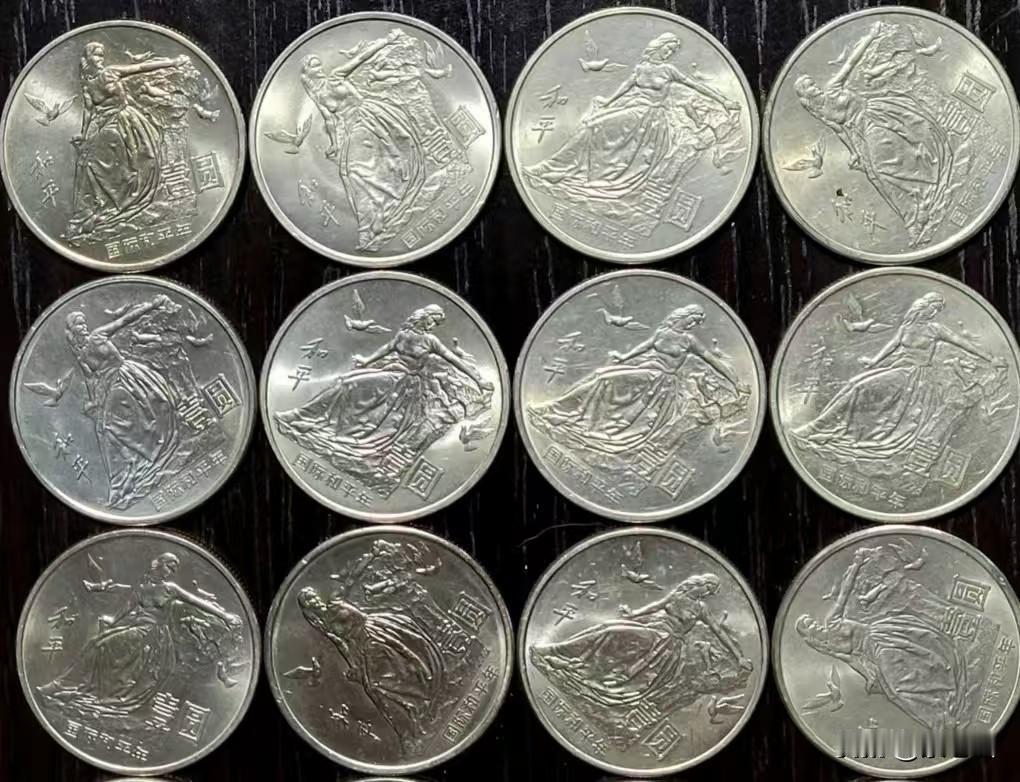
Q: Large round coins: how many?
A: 12